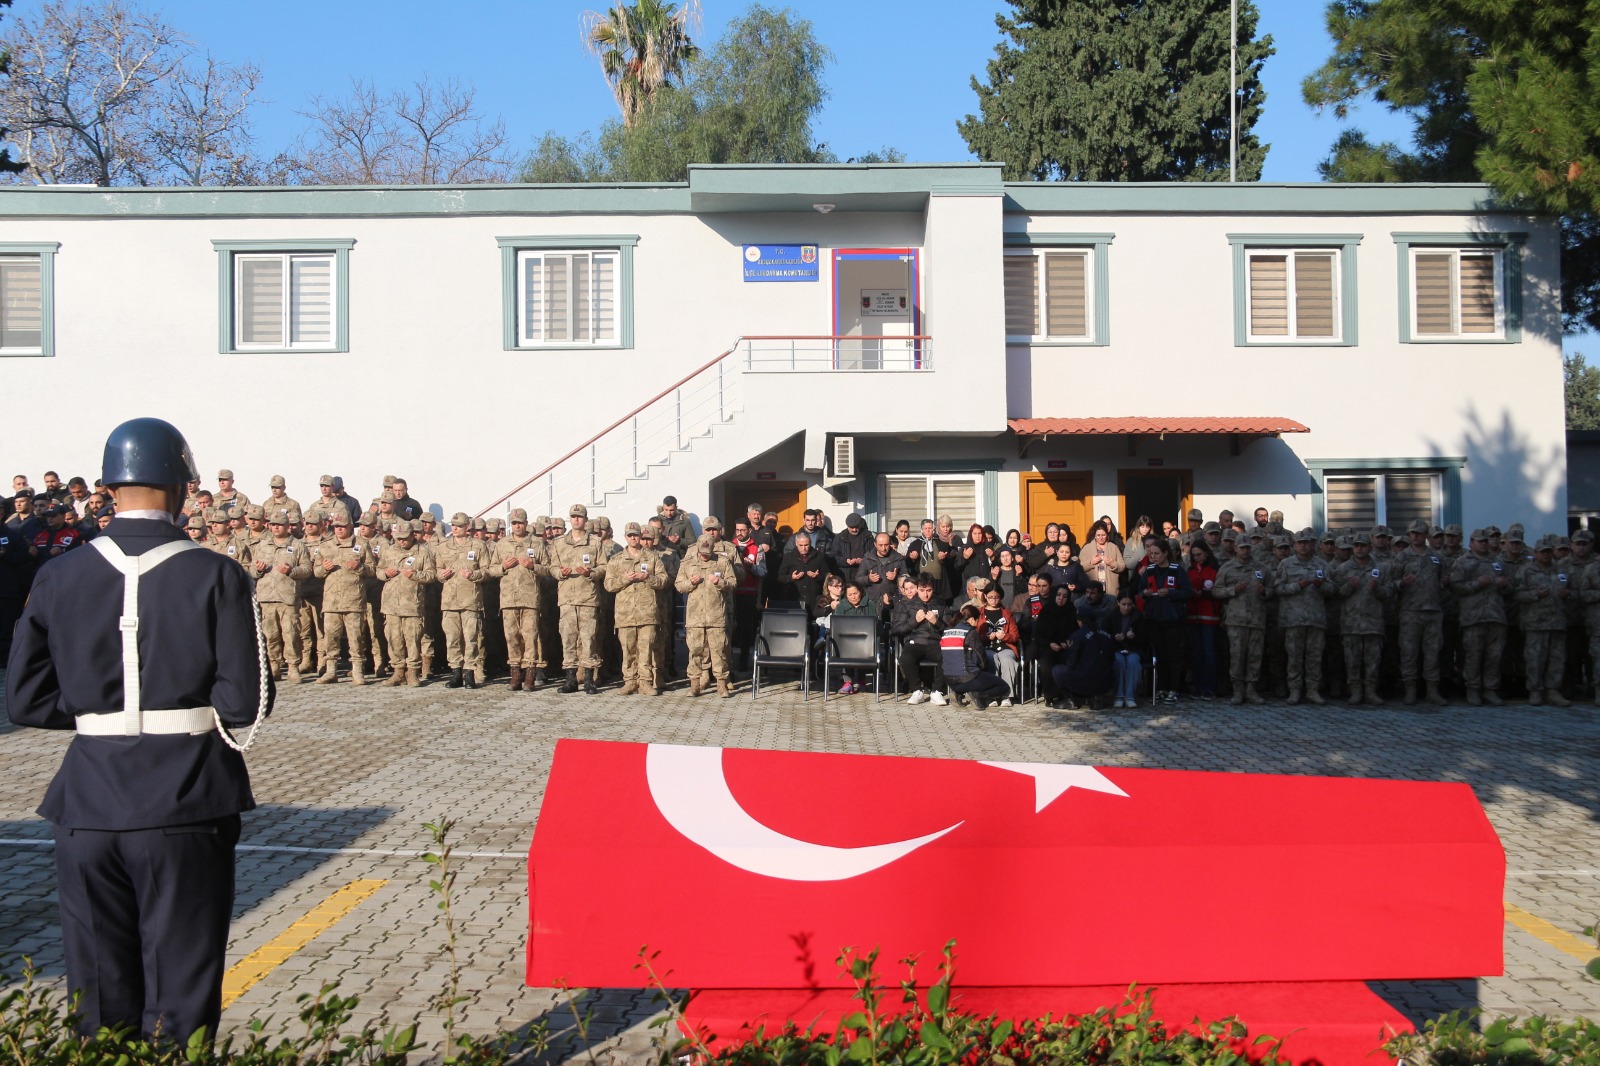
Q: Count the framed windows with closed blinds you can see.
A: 8